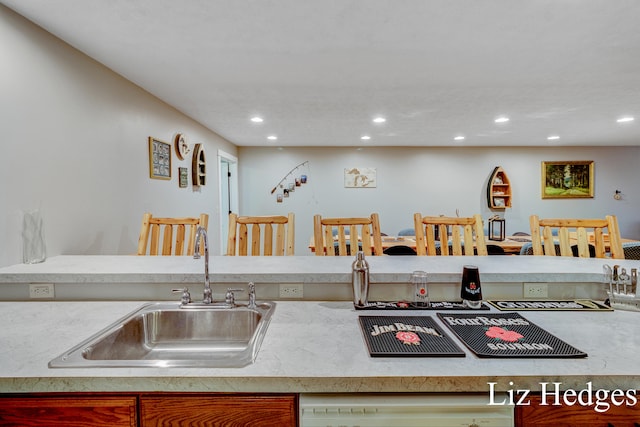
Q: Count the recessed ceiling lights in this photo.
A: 8